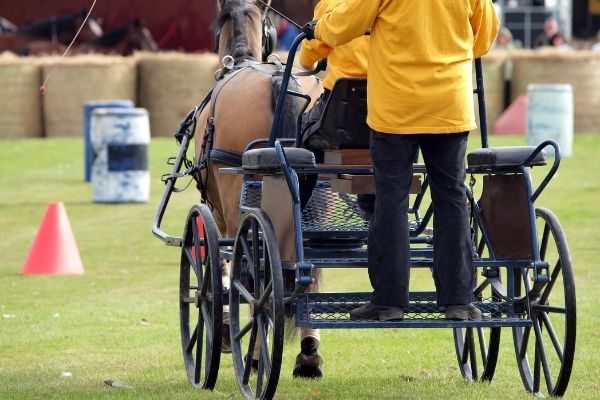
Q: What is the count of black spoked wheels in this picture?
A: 4